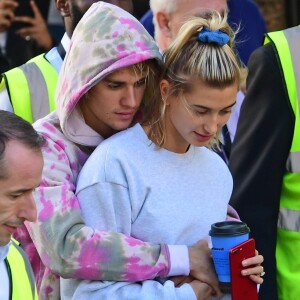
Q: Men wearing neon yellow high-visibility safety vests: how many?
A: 3